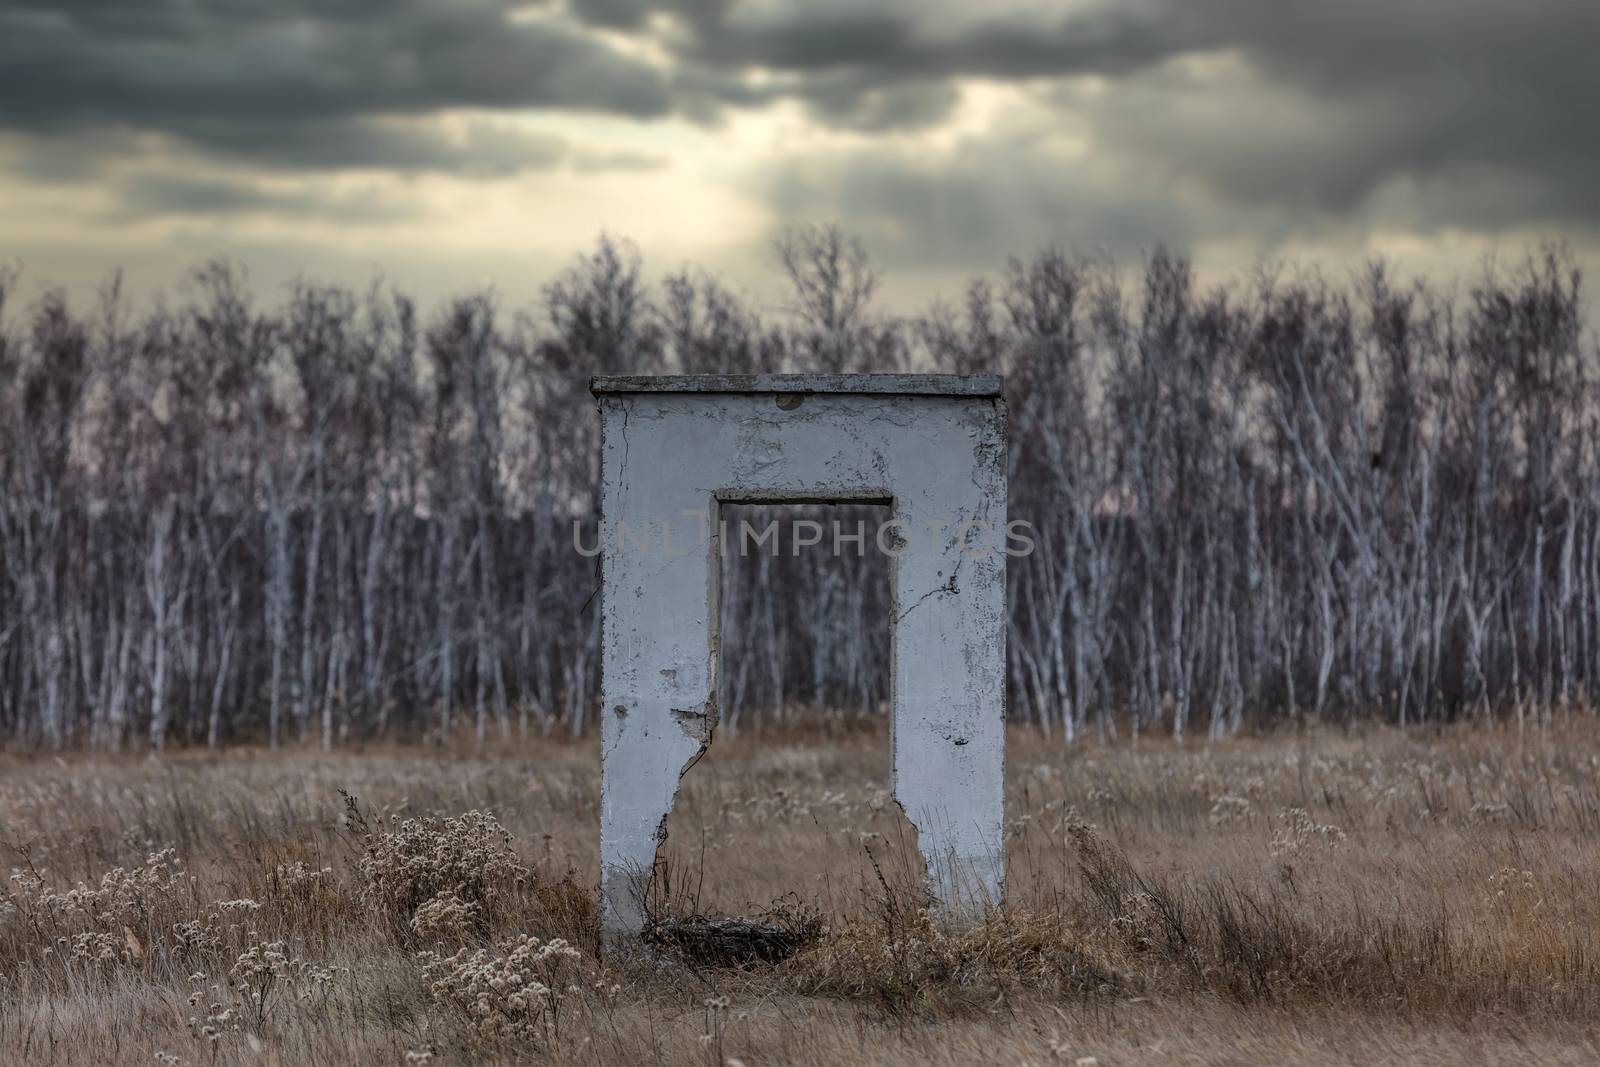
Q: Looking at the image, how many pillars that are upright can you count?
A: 2